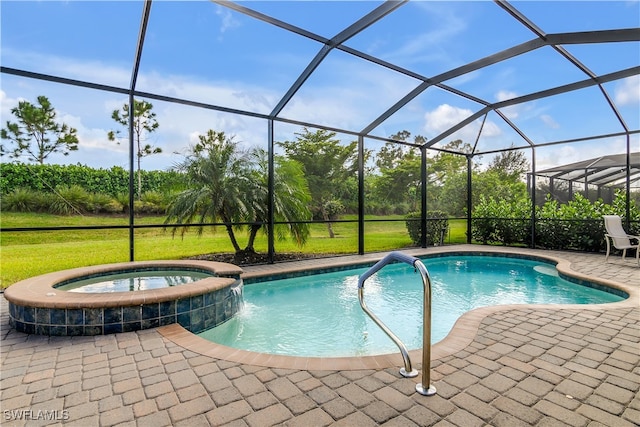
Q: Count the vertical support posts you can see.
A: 7